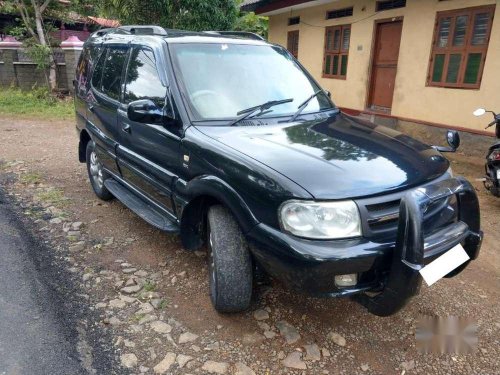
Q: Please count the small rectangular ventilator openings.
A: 3